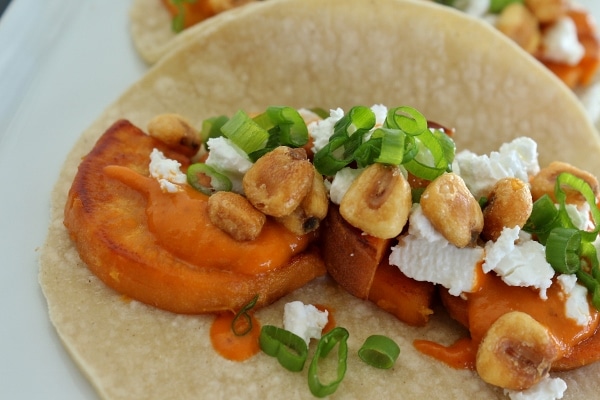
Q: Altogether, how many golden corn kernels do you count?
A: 11